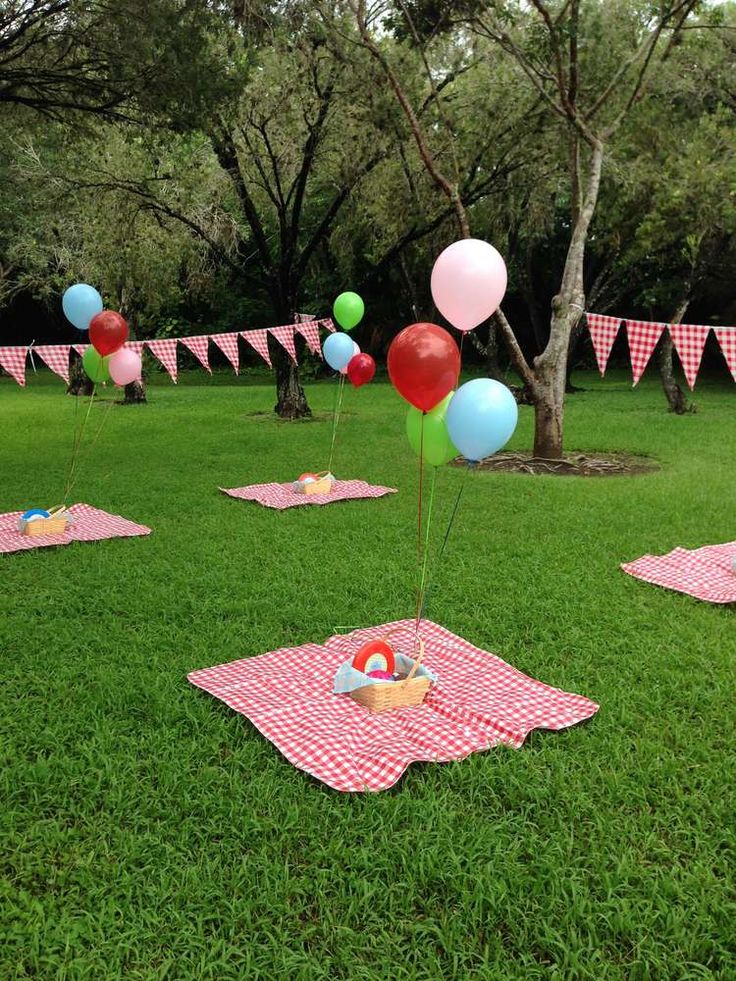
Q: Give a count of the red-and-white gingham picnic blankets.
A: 4